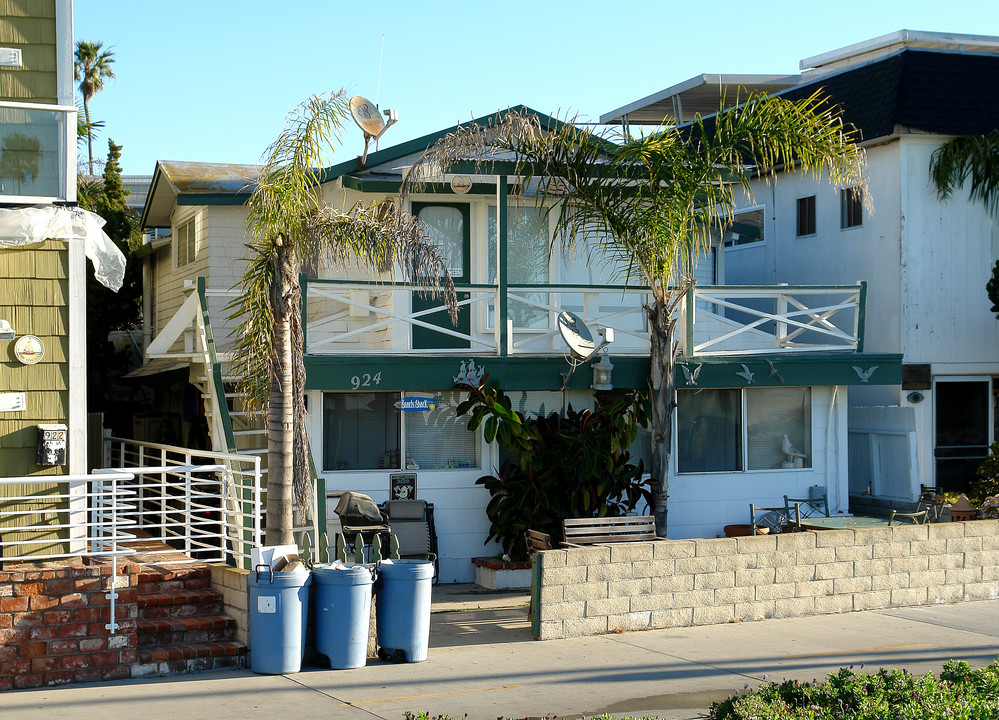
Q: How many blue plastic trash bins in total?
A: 3